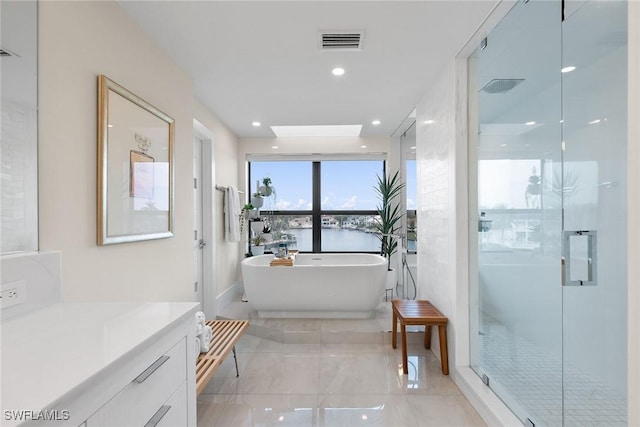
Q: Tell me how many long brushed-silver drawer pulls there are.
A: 2